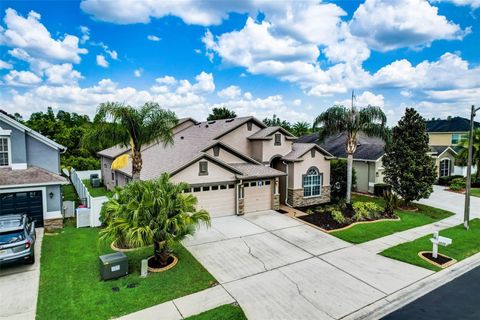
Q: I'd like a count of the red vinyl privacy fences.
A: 0